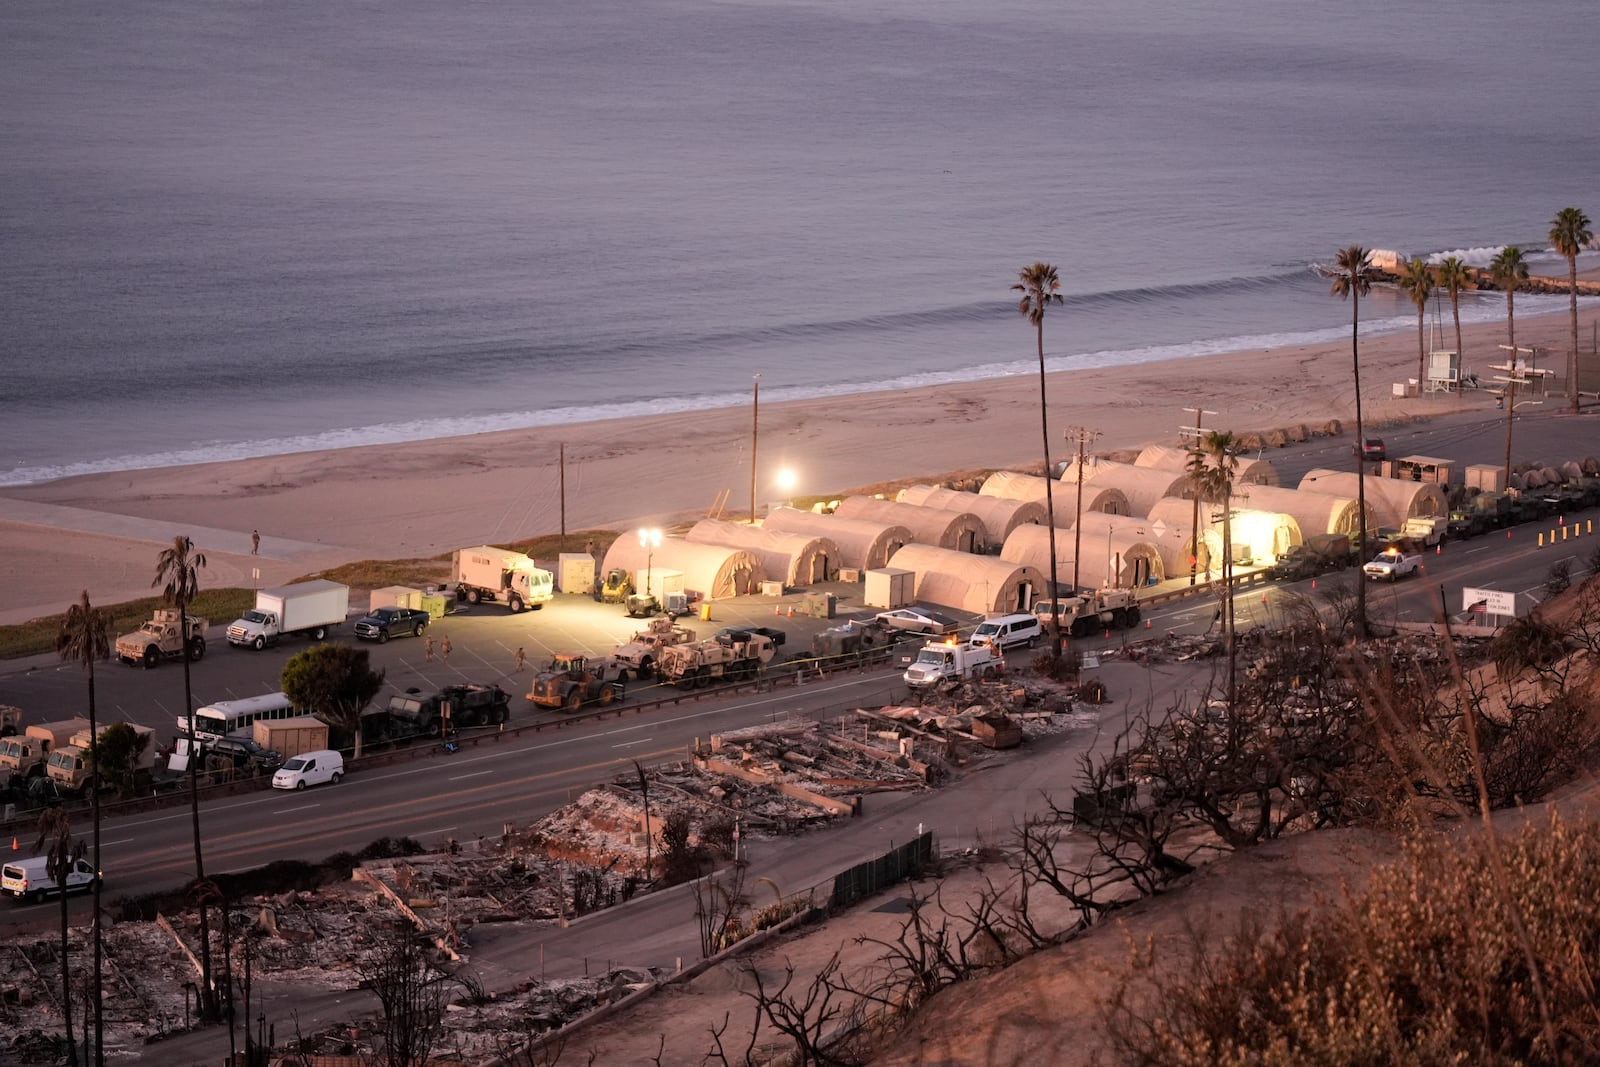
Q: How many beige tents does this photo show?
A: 14